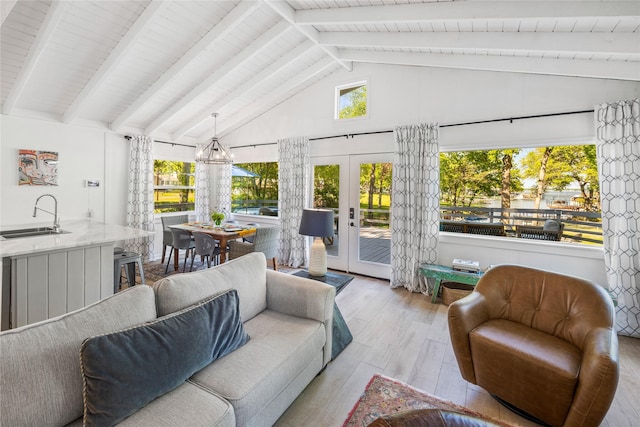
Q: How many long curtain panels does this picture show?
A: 6